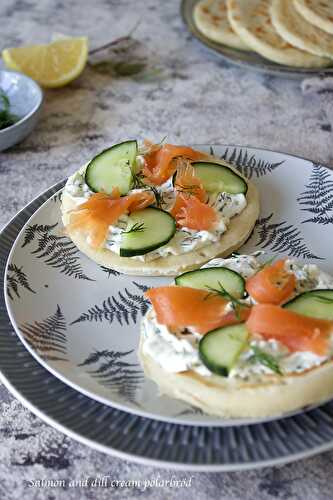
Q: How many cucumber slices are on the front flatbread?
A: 3